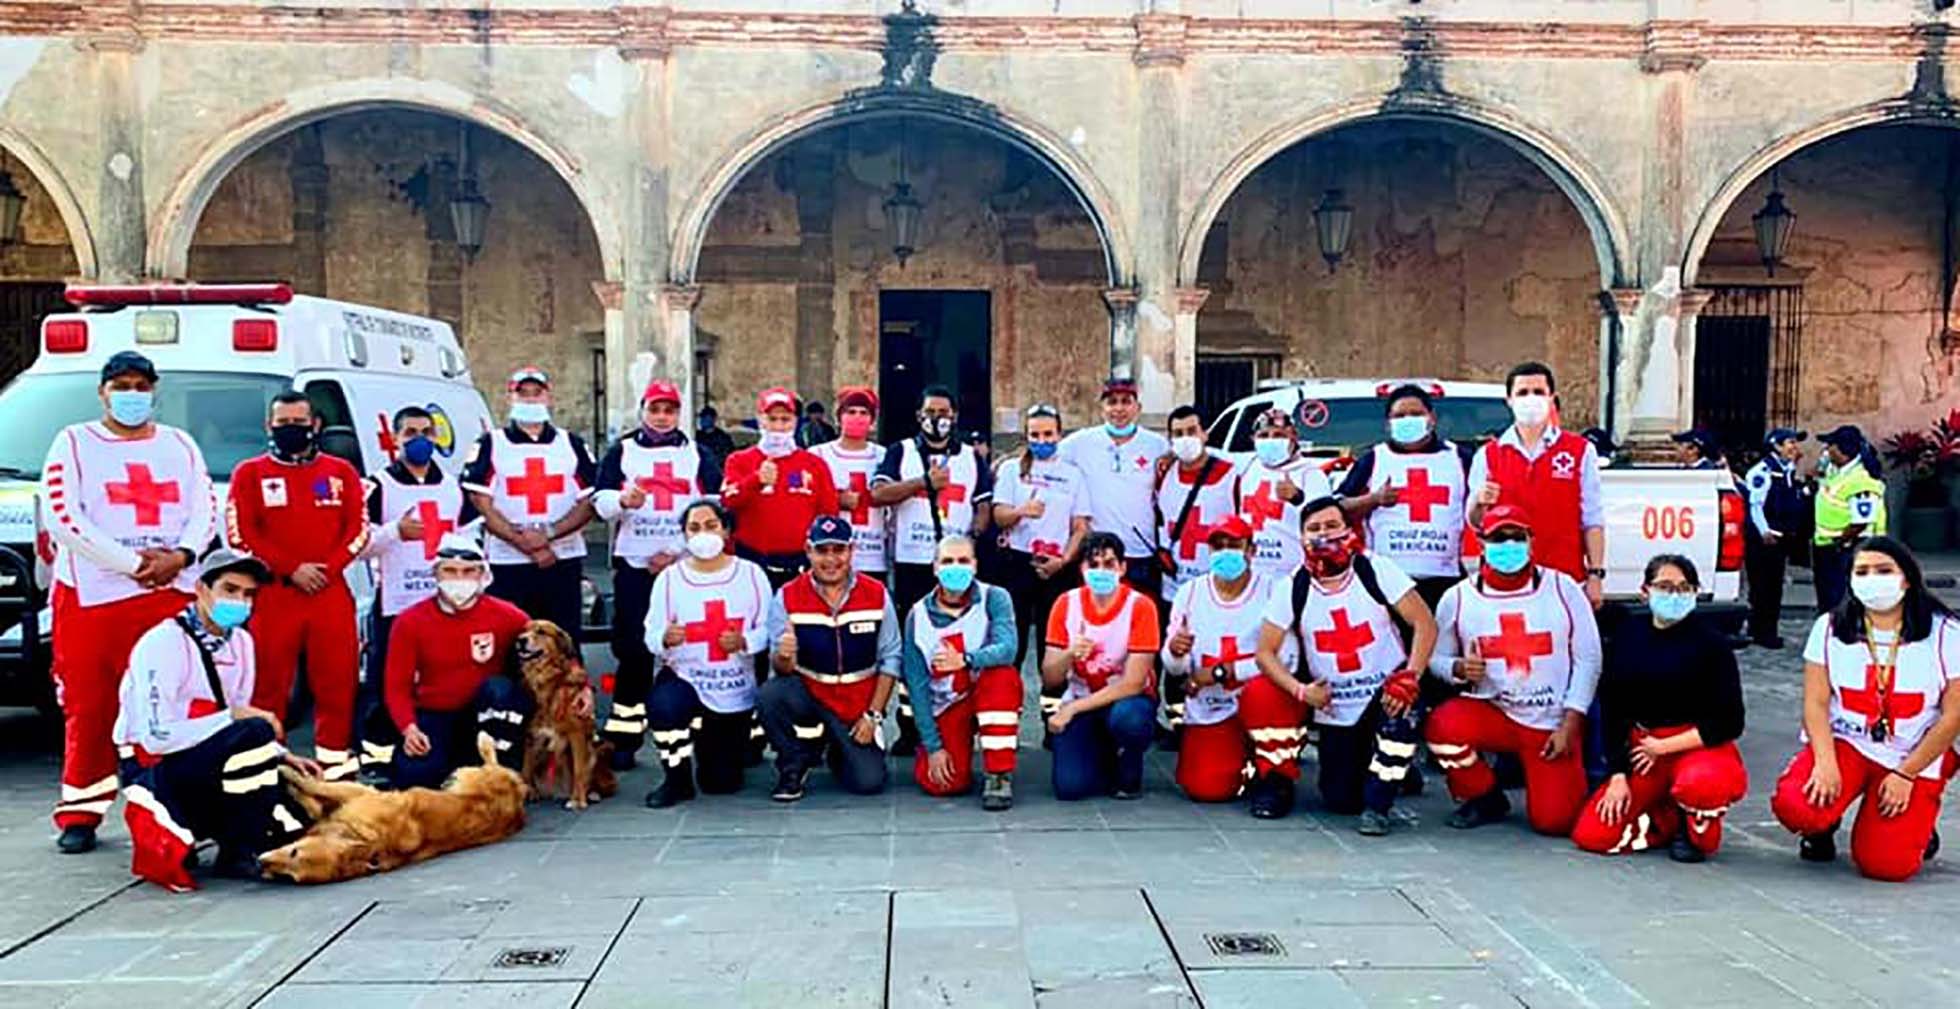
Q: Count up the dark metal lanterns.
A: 5